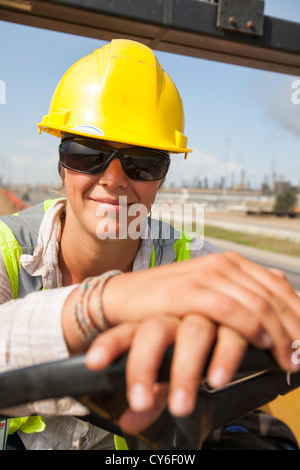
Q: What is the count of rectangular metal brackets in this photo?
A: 1